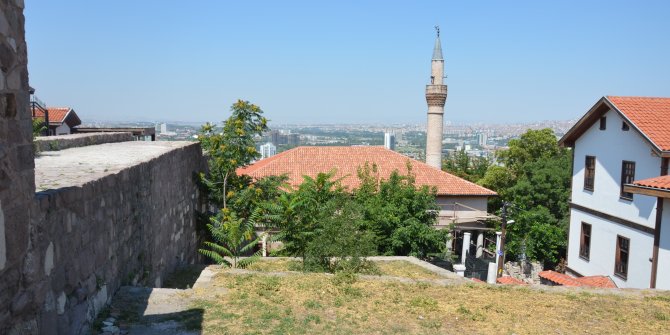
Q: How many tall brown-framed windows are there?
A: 4